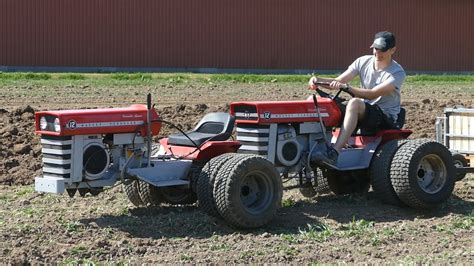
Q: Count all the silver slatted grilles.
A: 2